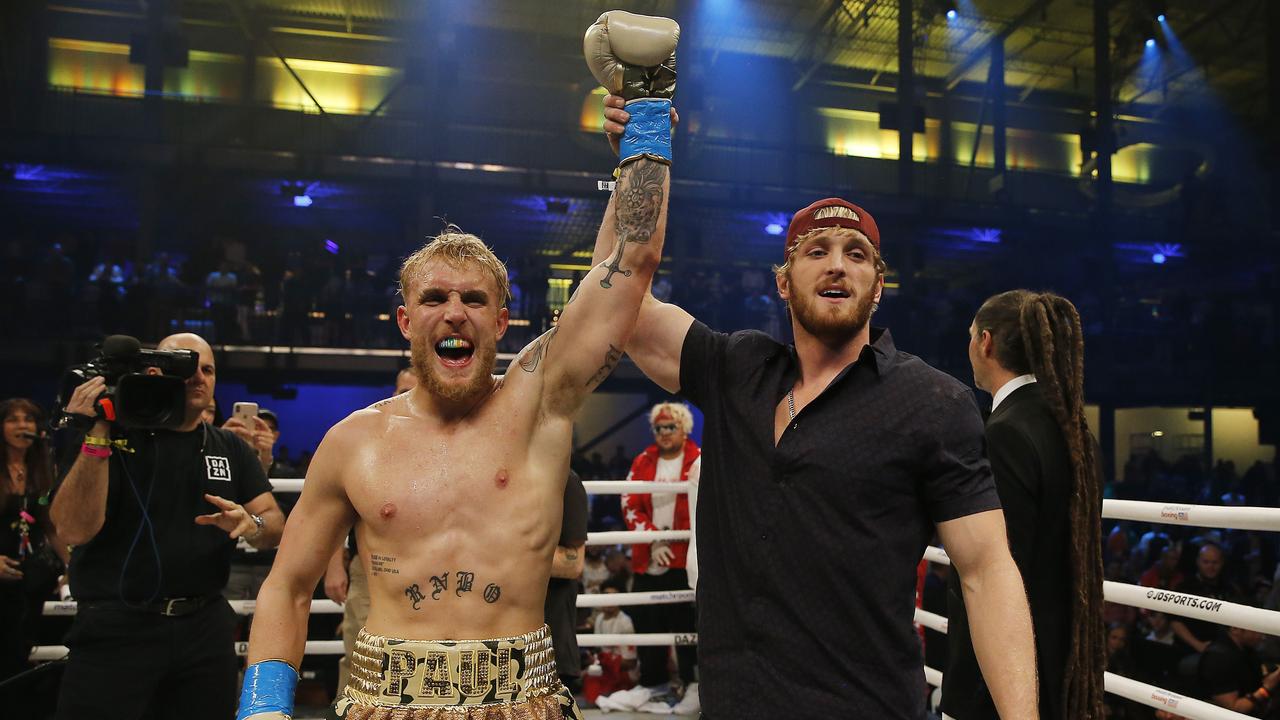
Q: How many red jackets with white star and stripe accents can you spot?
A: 1